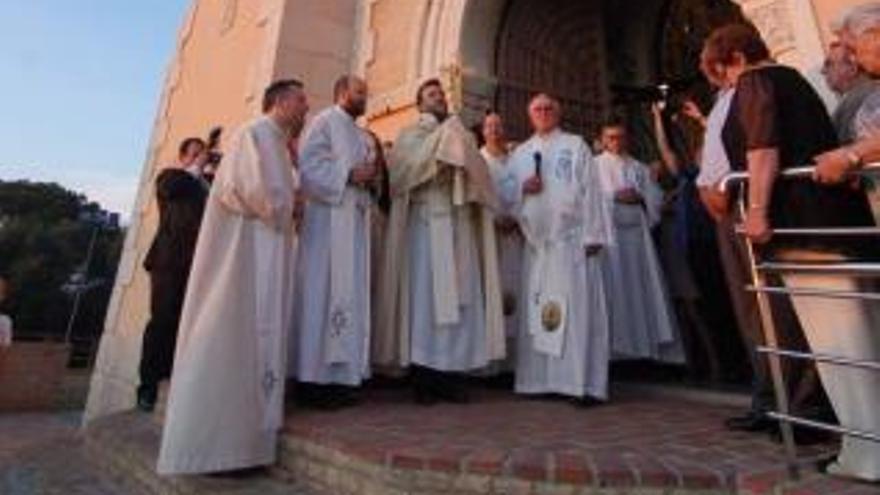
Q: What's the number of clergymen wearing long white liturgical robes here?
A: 6